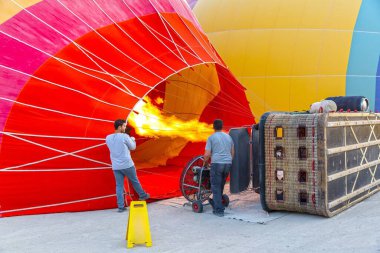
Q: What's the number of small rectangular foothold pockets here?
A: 8